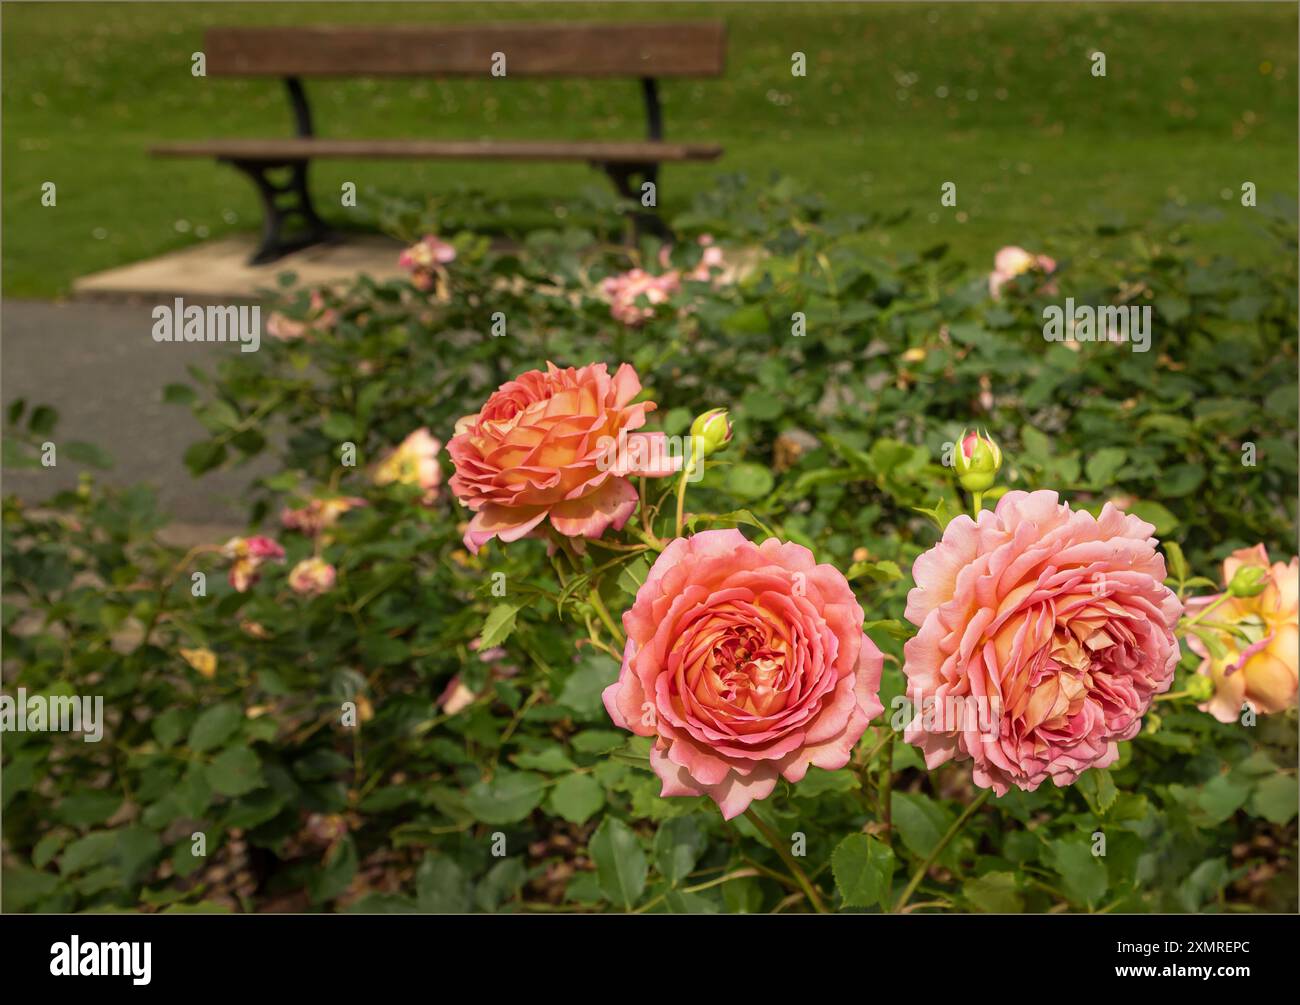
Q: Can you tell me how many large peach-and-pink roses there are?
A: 3